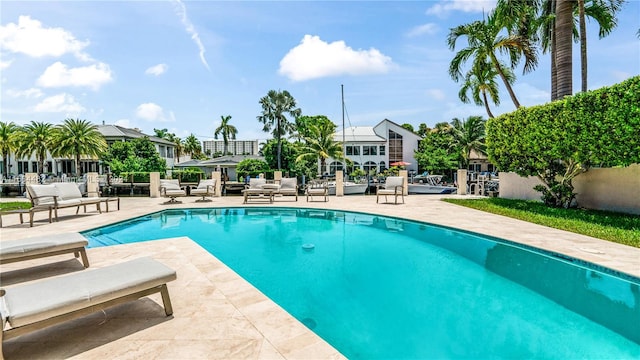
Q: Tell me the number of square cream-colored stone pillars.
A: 8